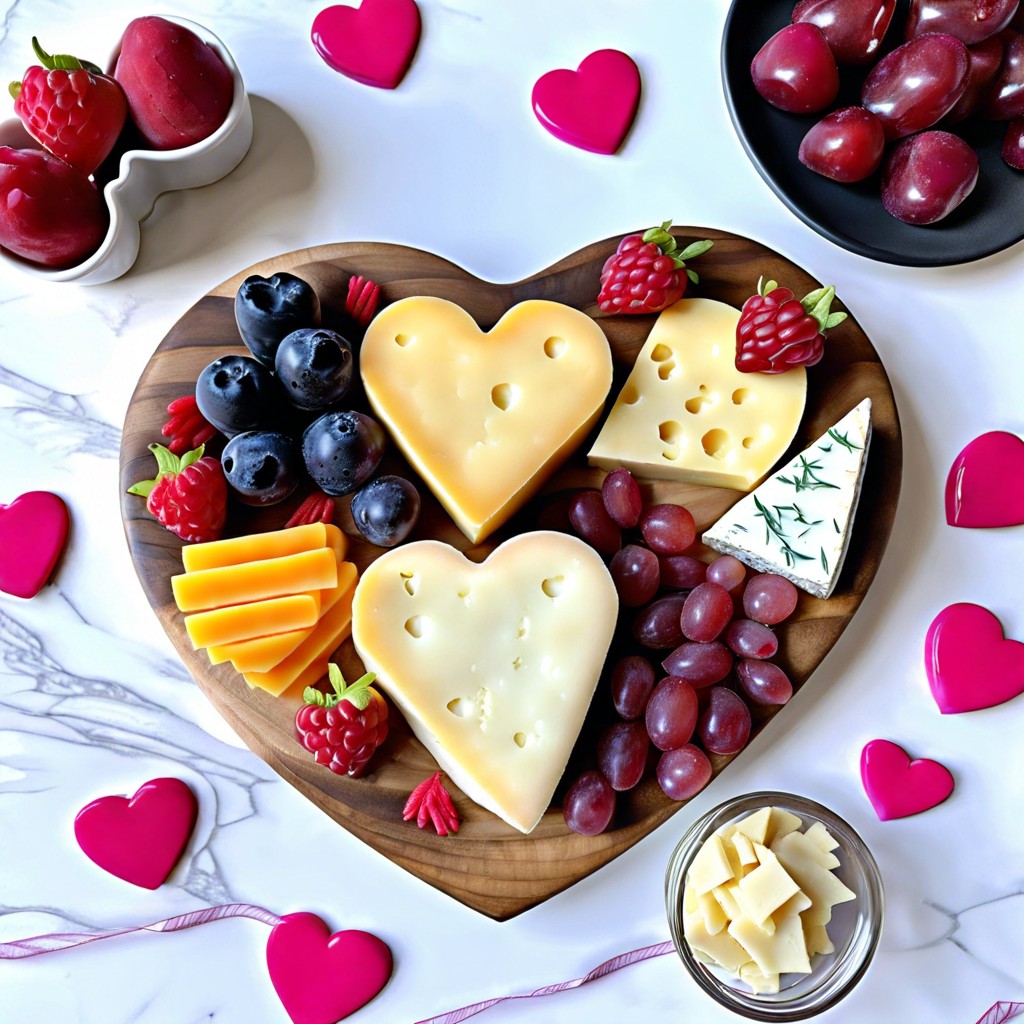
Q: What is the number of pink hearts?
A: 8